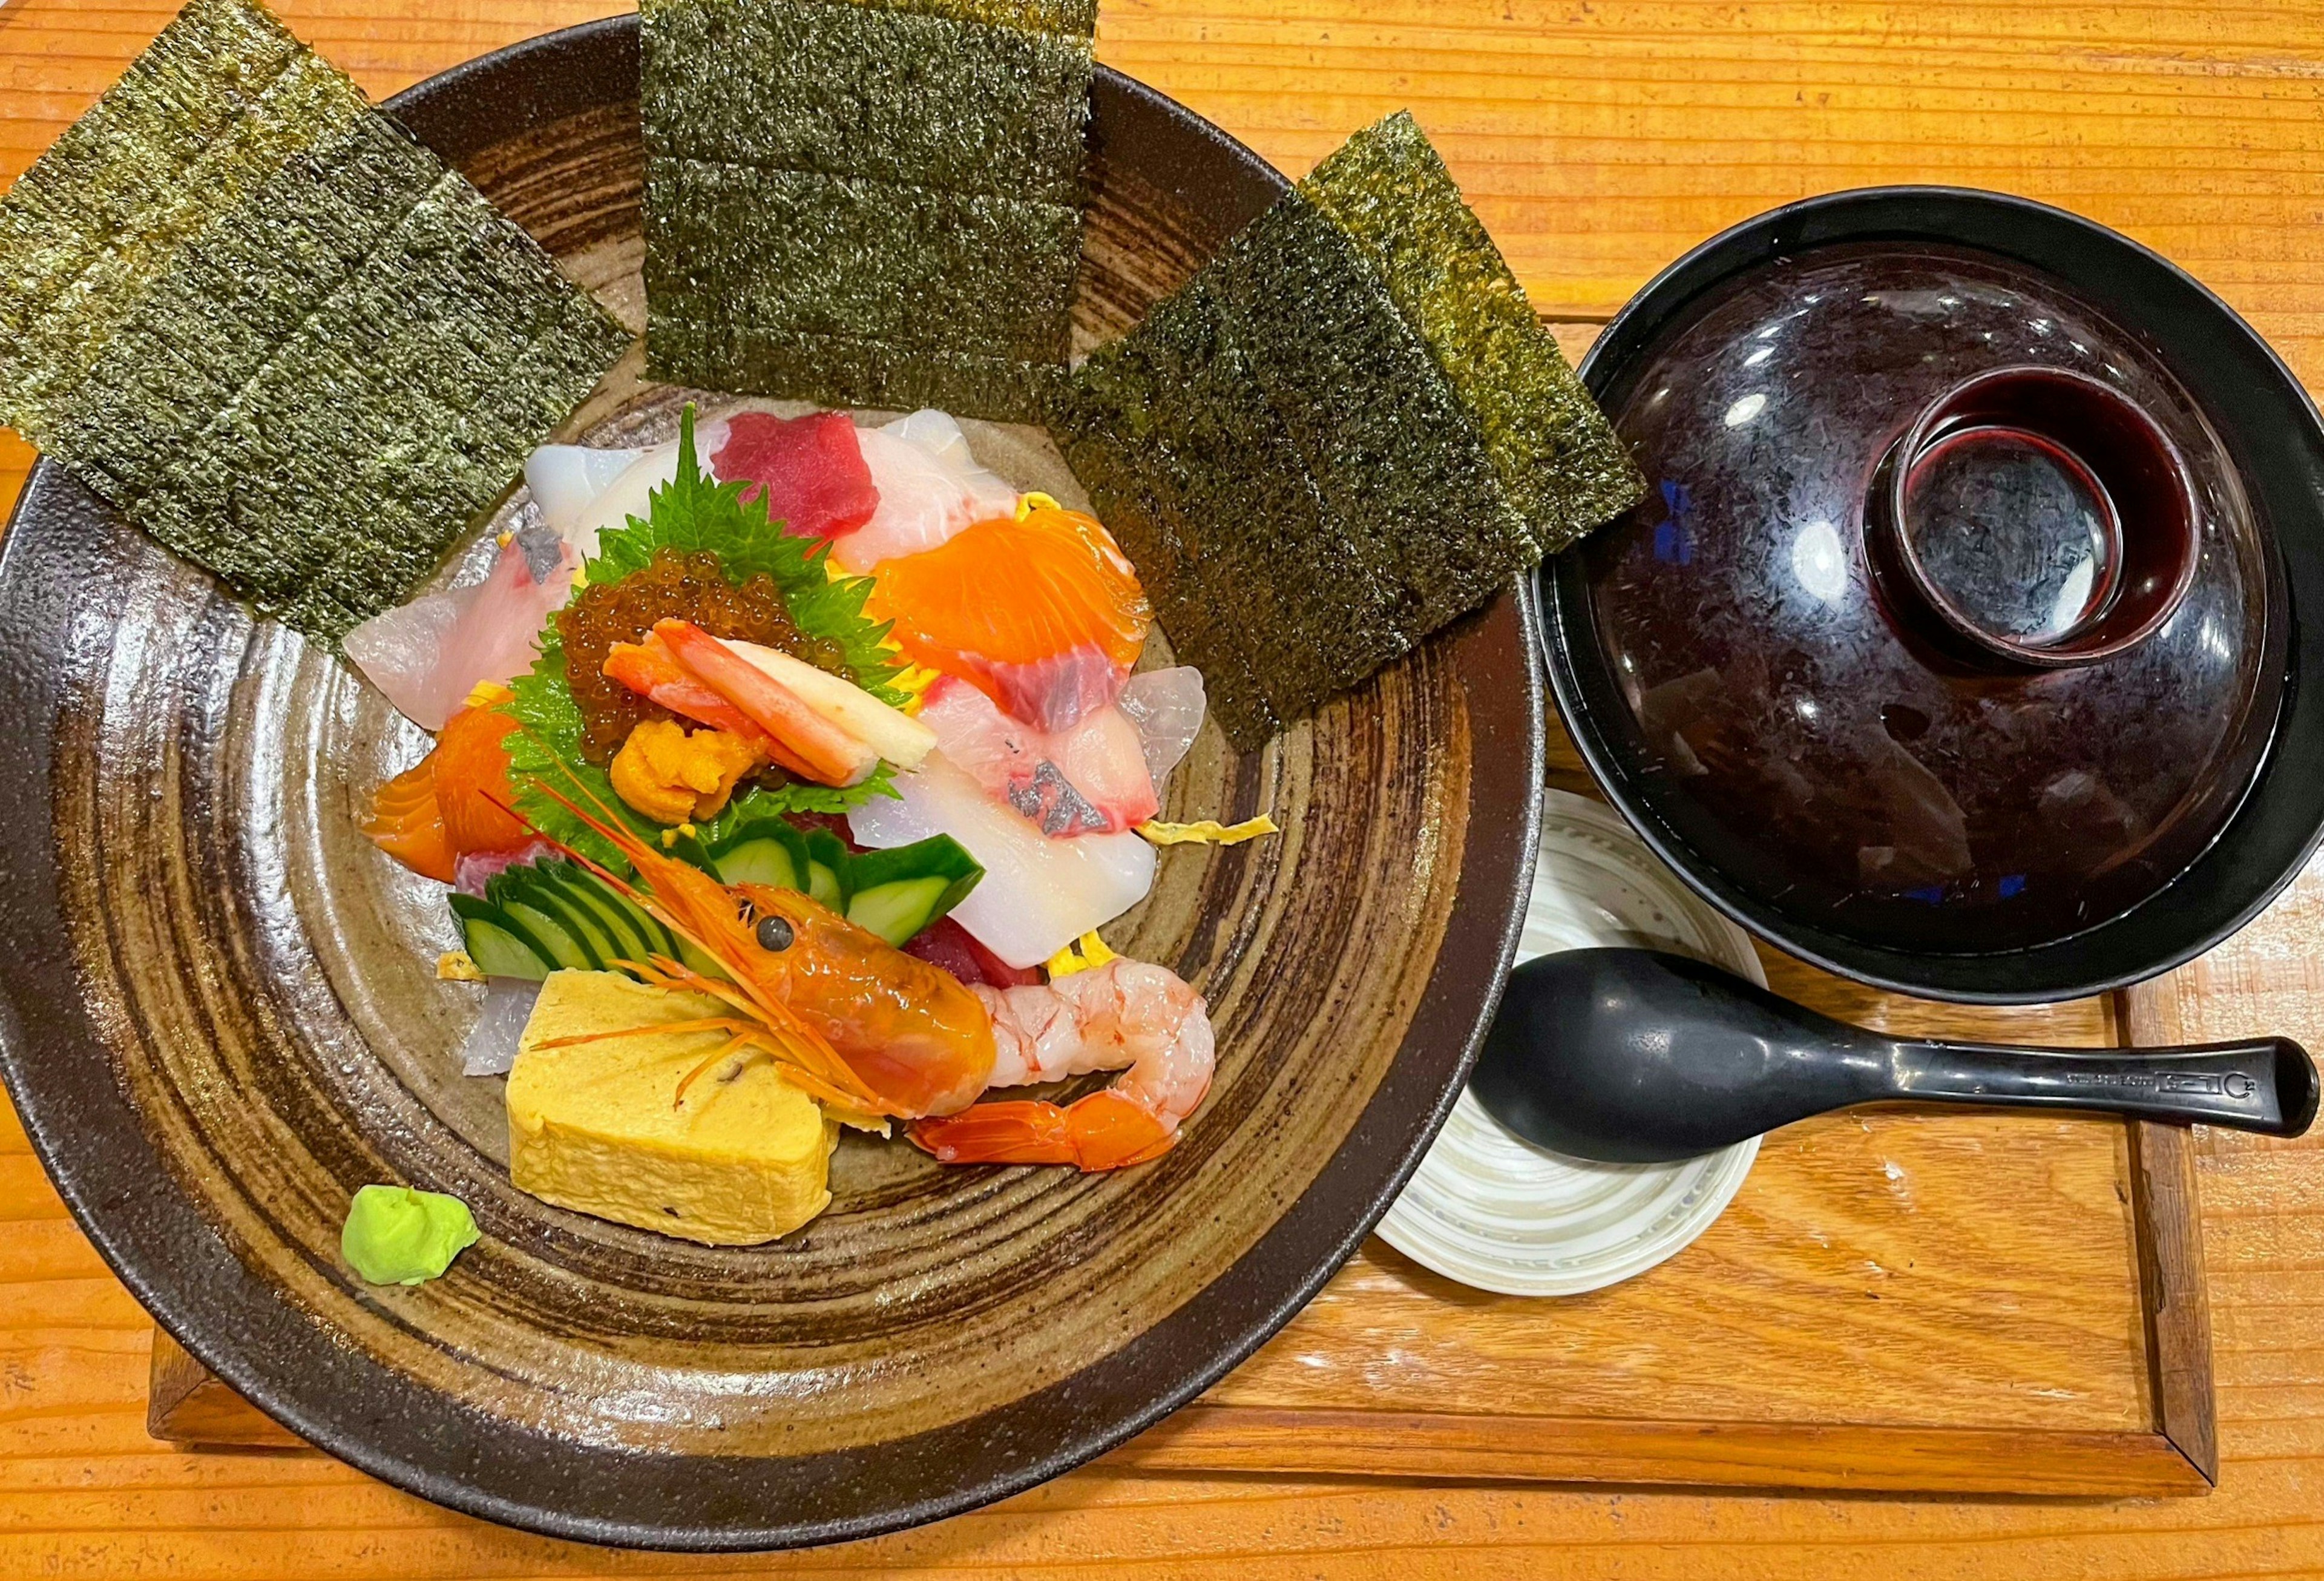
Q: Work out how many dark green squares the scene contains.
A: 3